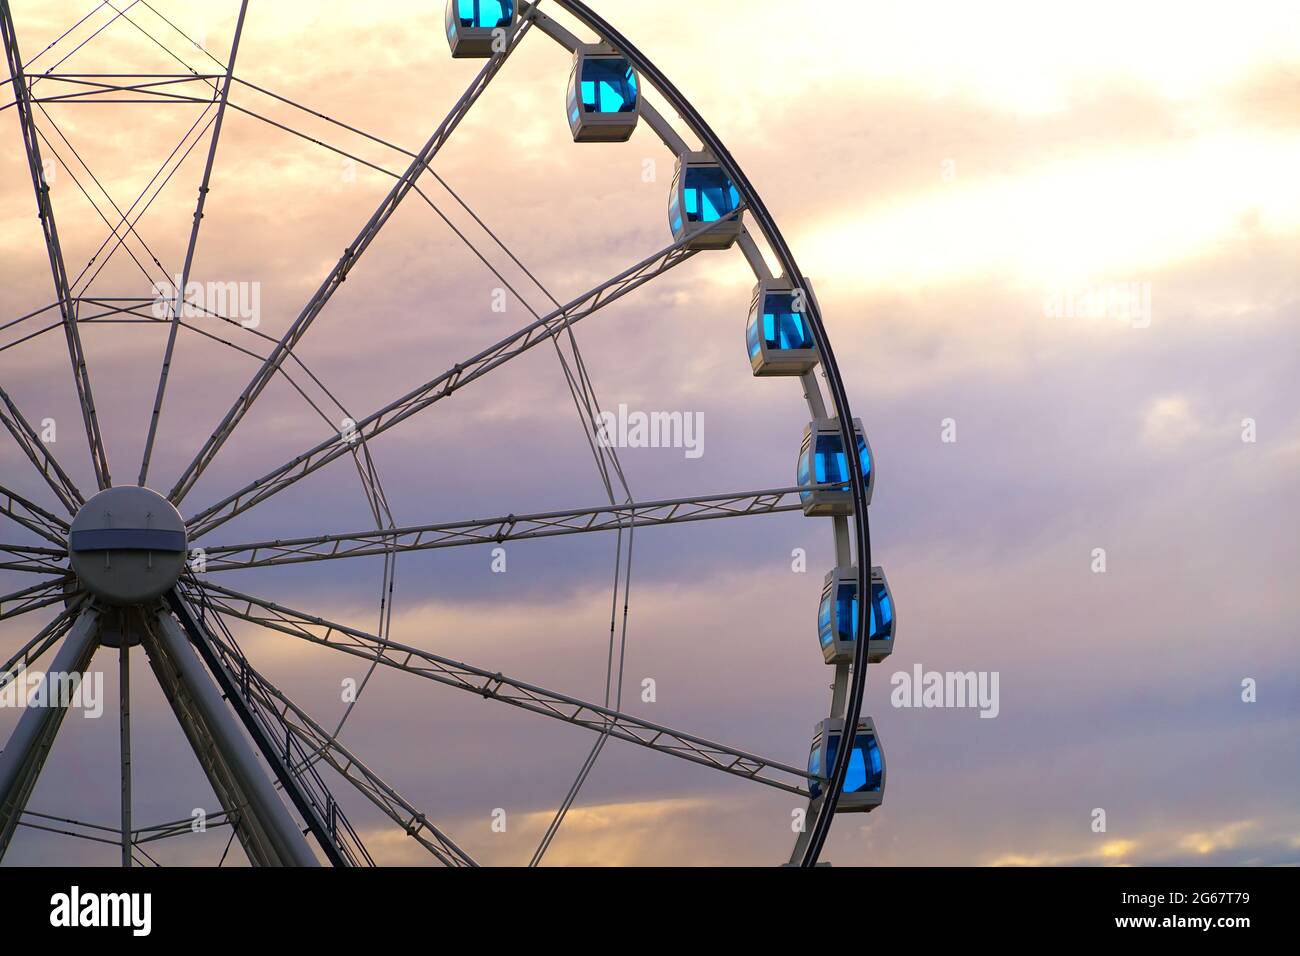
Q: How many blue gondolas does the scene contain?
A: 7